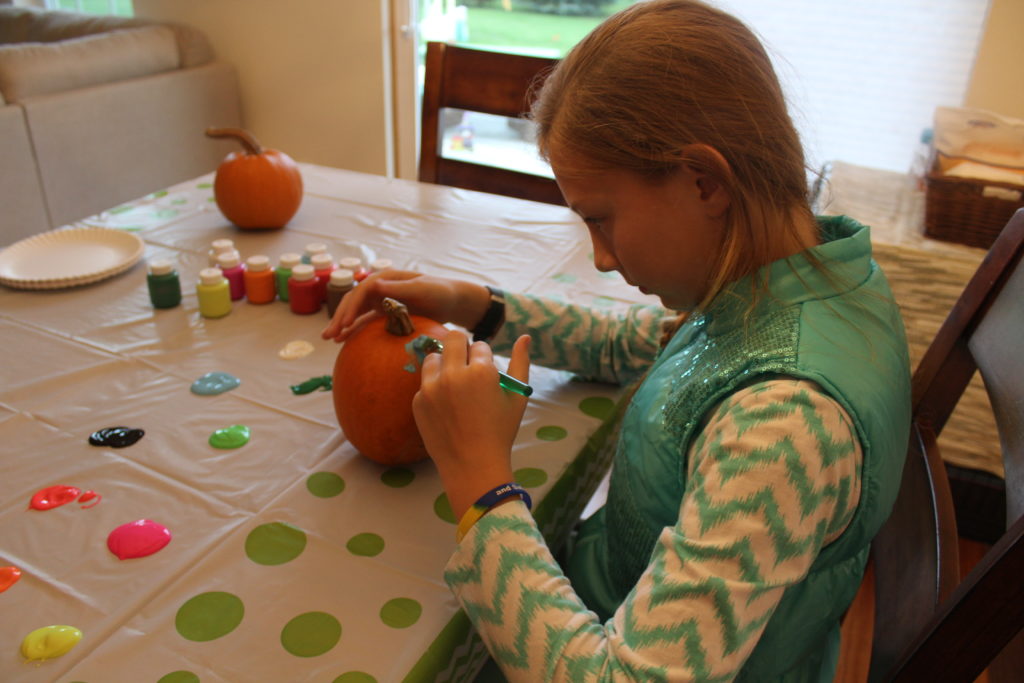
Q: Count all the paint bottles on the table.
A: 12